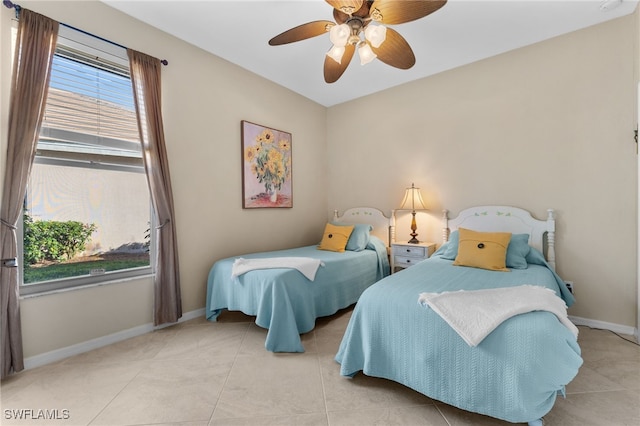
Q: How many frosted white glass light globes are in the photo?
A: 4